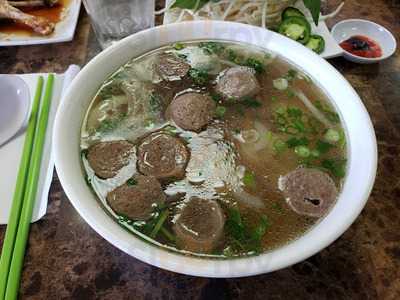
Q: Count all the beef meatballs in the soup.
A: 8